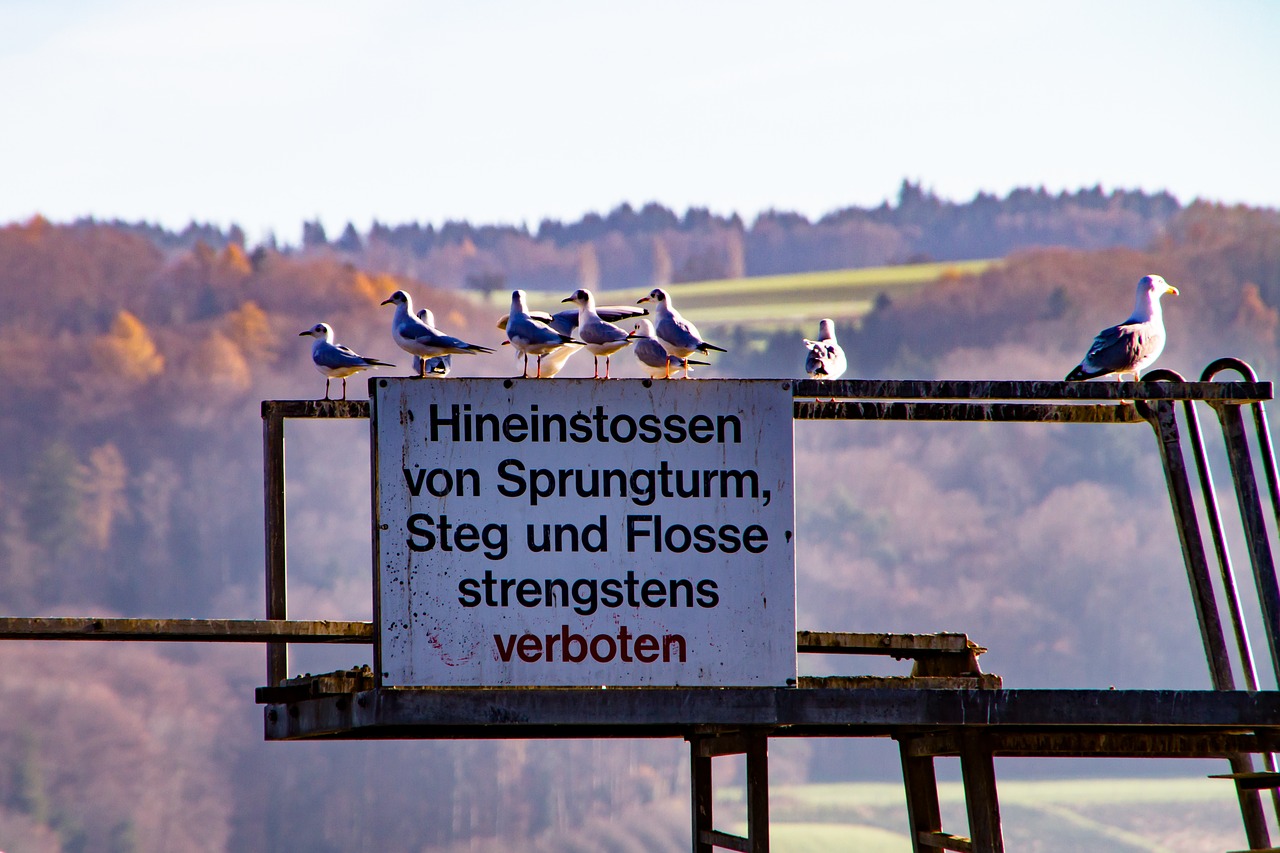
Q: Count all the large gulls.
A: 1